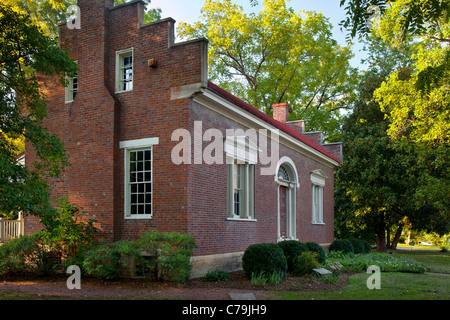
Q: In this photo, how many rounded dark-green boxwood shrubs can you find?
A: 6